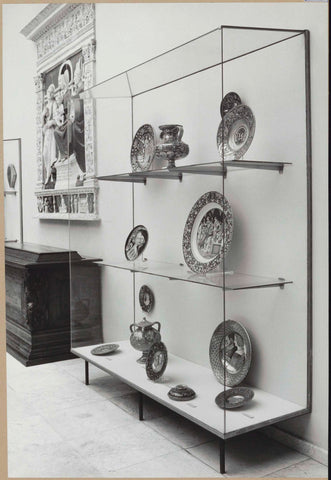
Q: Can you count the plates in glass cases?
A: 10